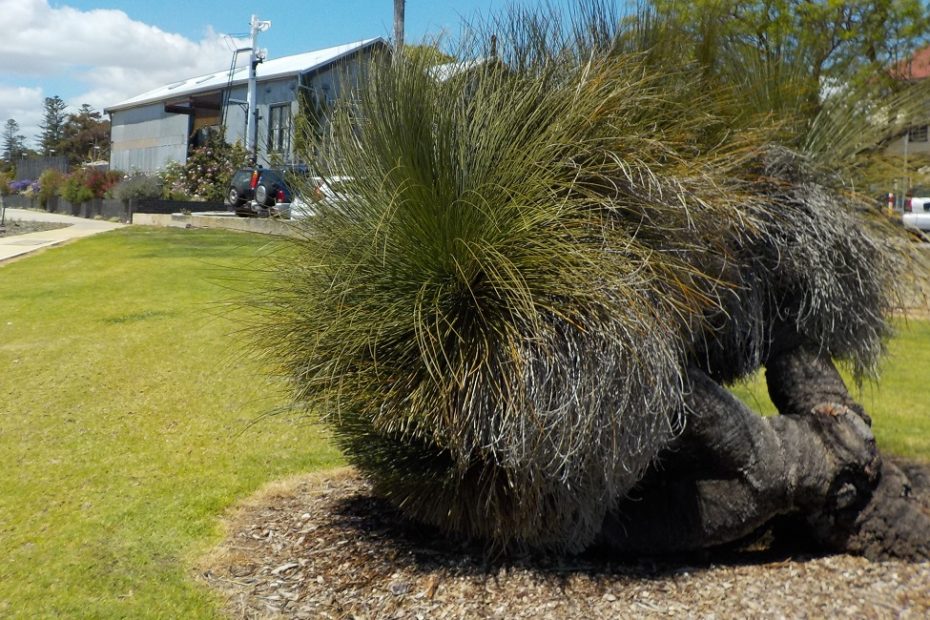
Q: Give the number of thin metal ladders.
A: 1